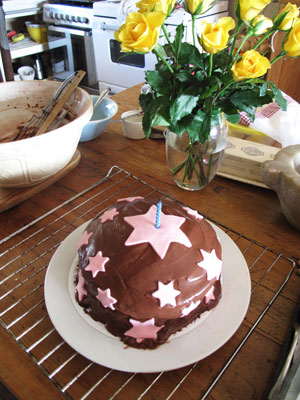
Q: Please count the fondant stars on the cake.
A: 13